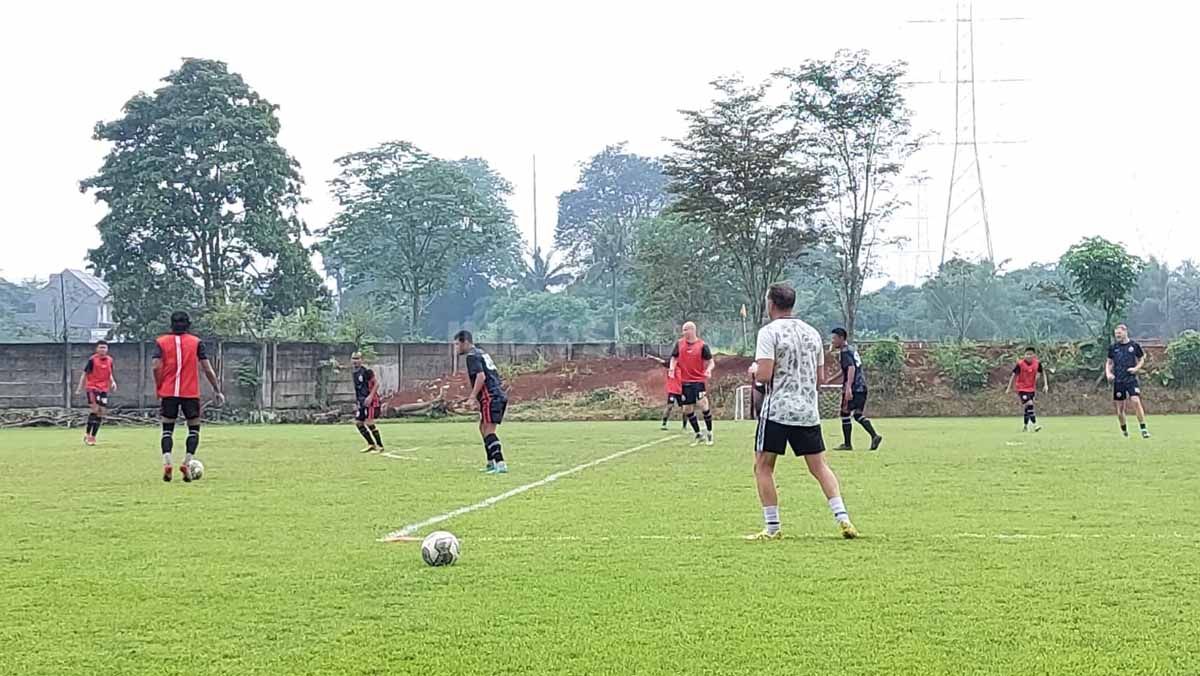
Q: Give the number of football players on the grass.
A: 10